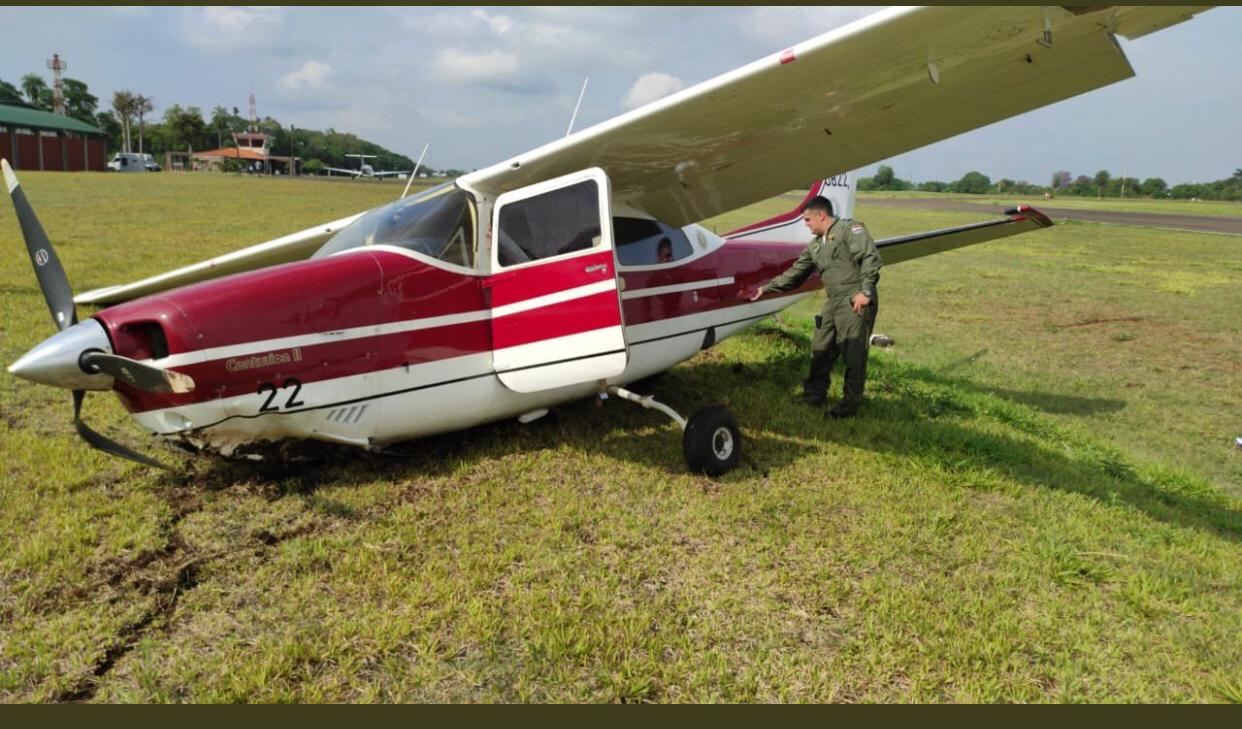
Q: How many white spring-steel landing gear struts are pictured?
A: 1